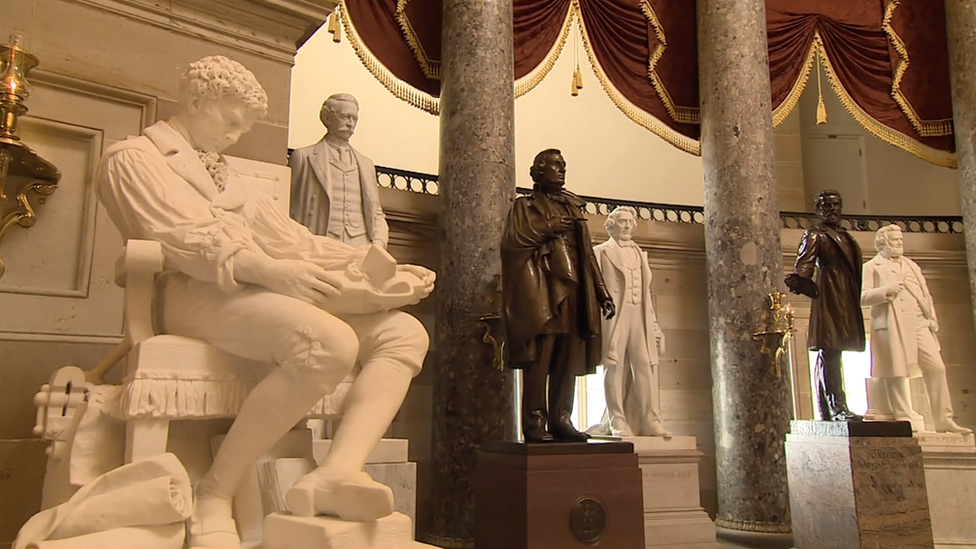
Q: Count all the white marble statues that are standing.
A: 3